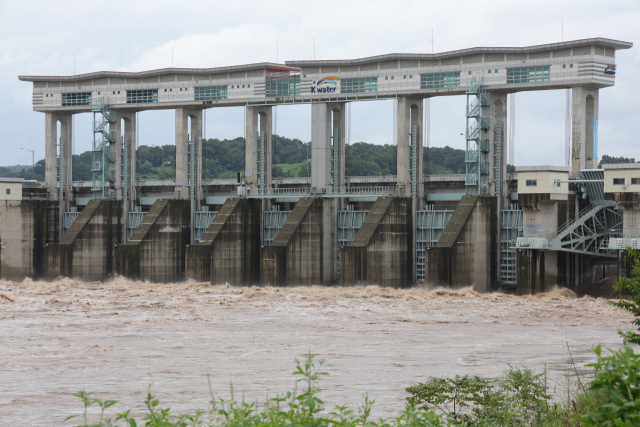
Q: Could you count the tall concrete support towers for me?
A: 8